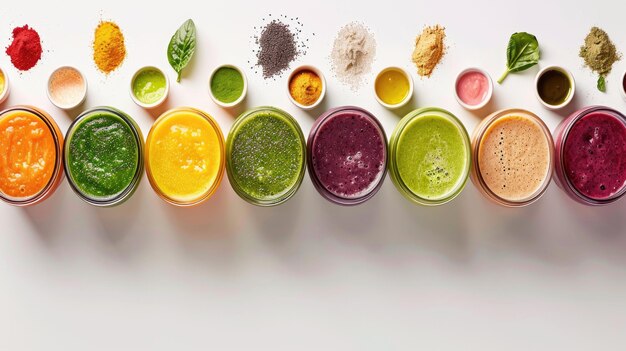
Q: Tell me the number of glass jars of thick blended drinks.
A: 8